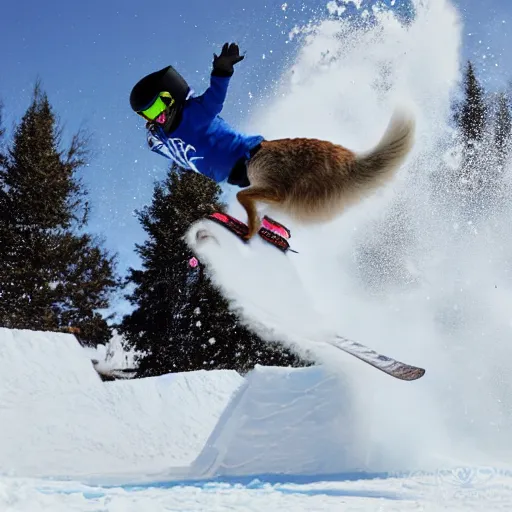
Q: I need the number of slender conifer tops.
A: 2